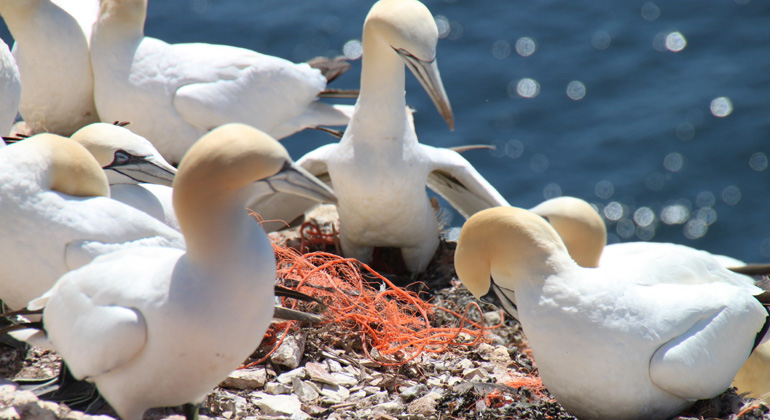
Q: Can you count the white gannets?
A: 9